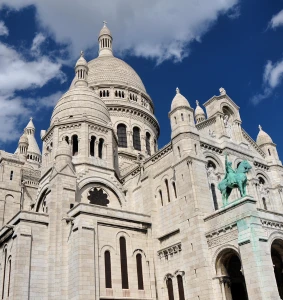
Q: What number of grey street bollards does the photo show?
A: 0